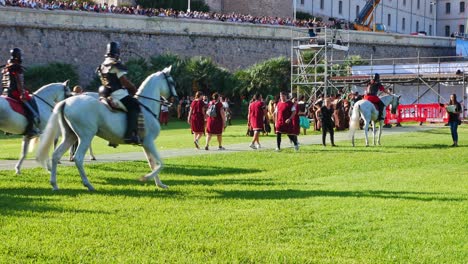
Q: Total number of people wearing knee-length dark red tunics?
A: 5